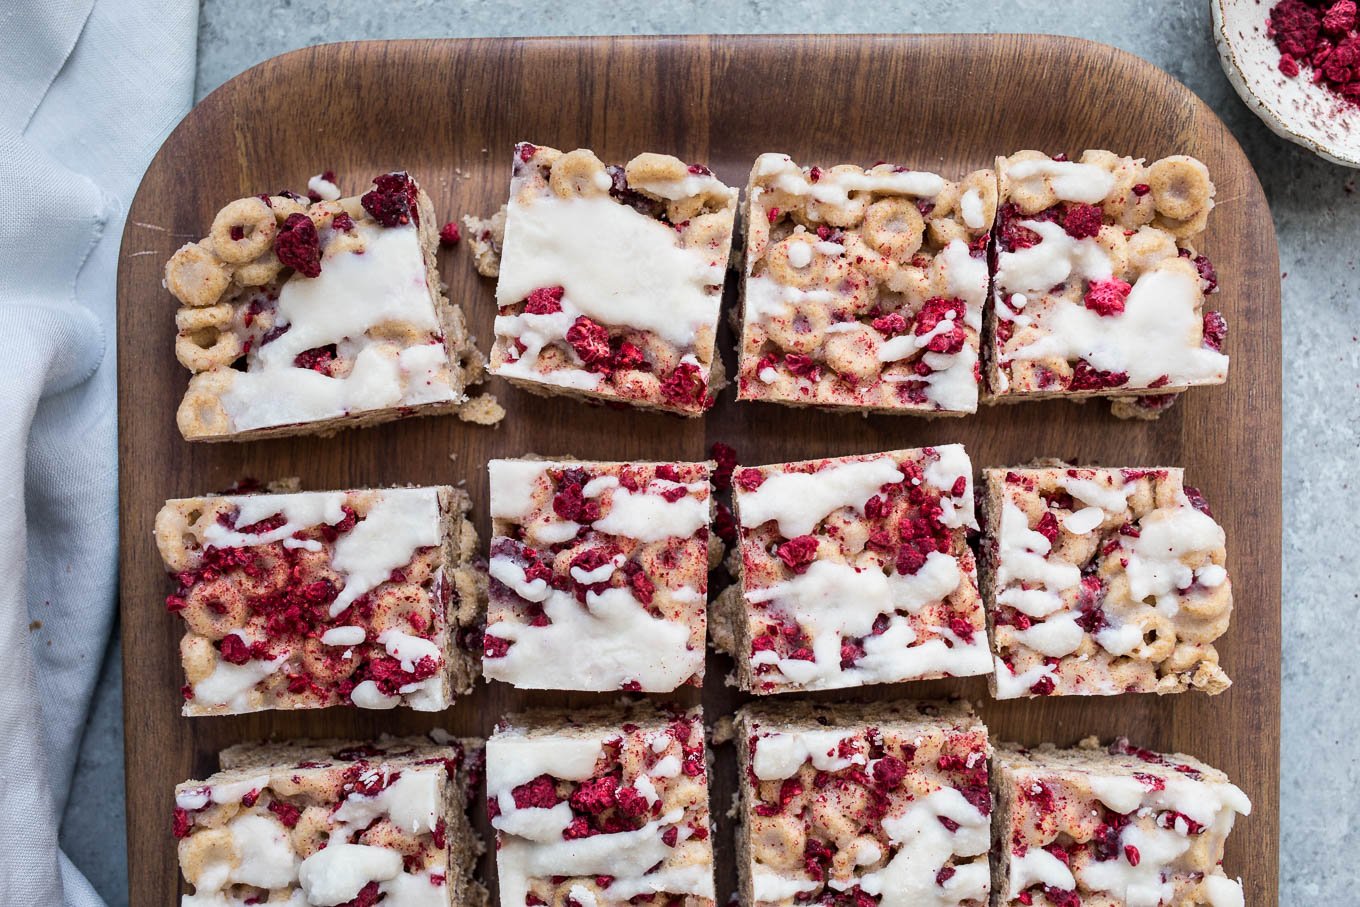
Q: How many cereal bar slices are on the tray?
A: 12